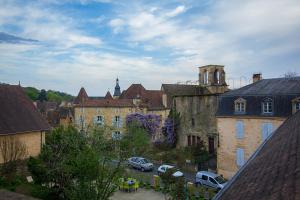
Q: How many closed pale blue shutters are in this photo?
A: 3